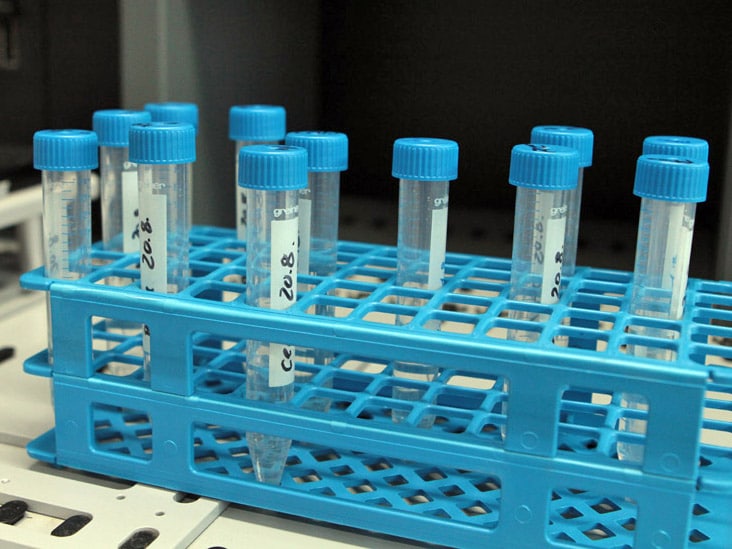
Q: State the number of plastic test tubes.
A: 12